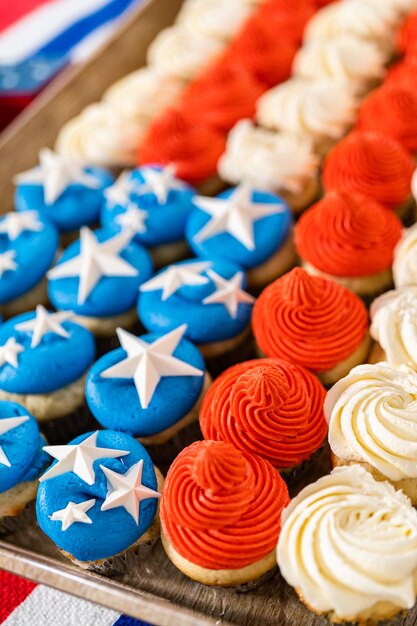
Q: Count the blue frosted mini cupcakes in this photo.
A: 10